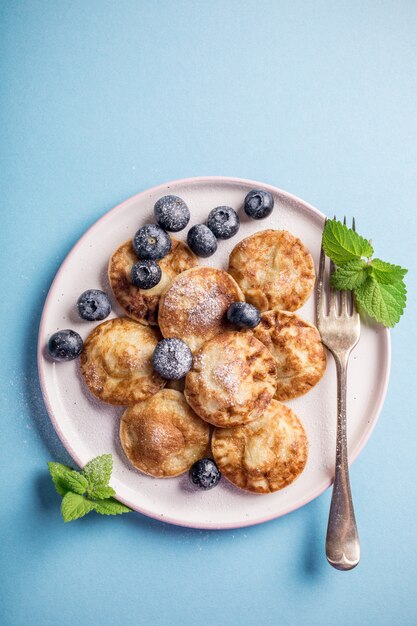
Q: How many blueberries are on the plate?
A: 11